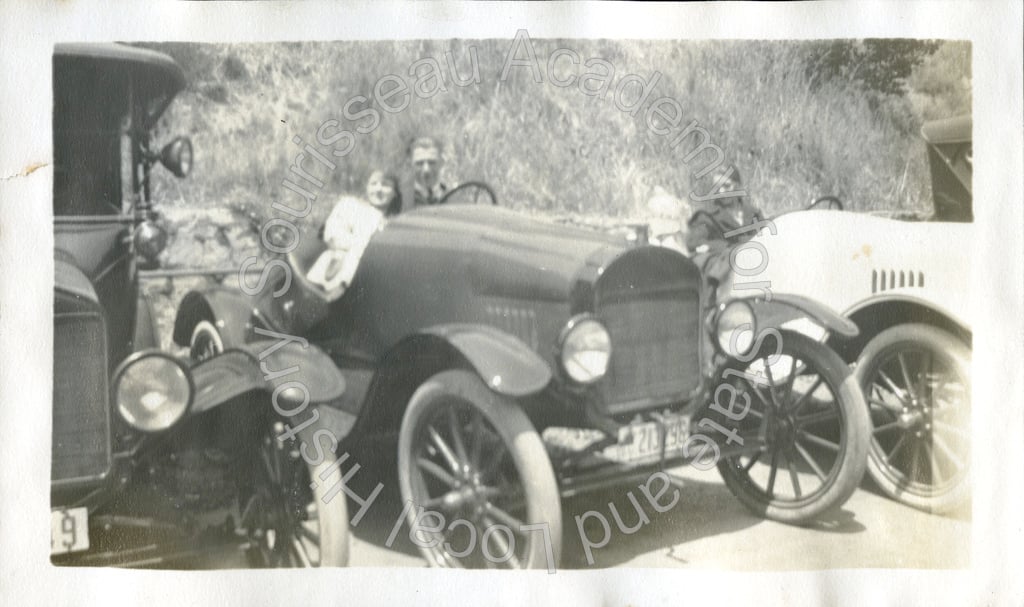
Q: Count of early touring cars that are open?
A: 2